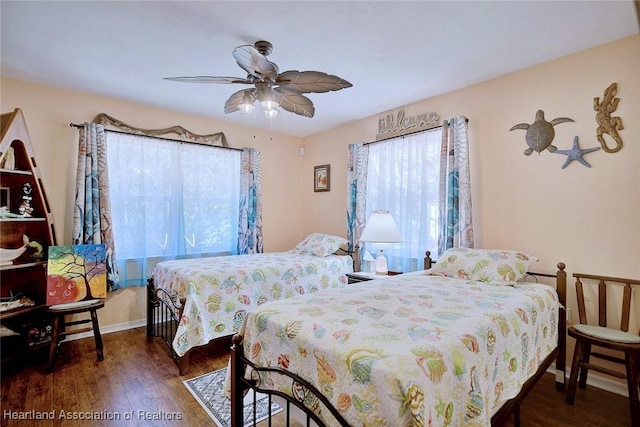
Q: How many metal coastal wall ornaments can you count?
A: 3